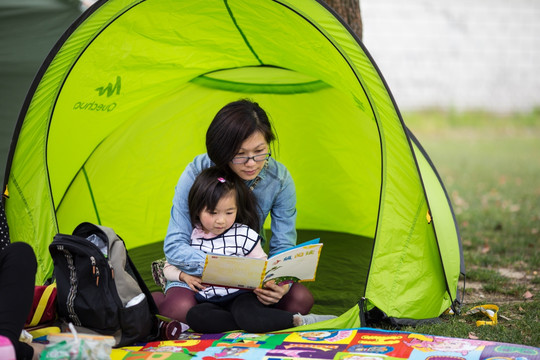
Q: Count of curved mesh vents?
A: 1